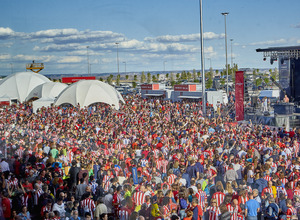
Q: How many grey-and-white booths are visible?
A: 2